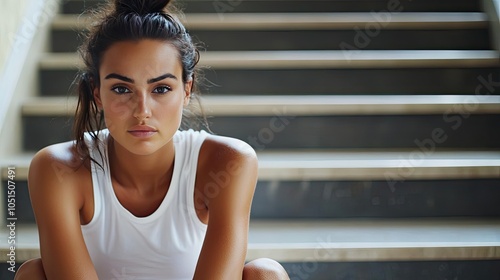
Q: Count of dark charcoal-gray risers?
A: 6